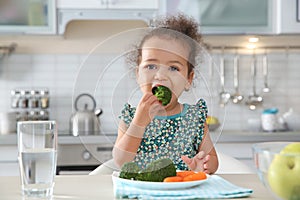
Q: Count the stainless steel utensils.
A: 4